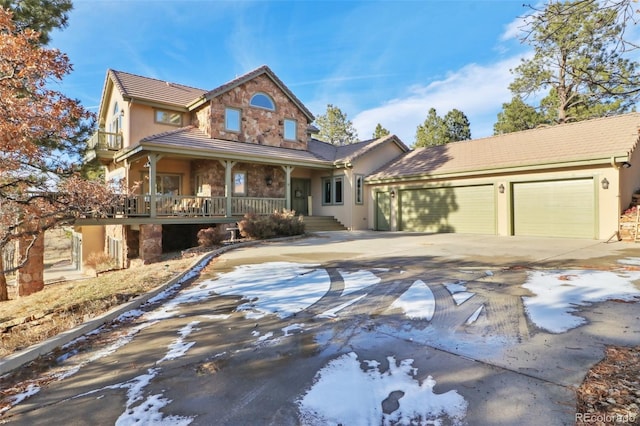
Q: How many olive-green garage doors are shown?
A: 2